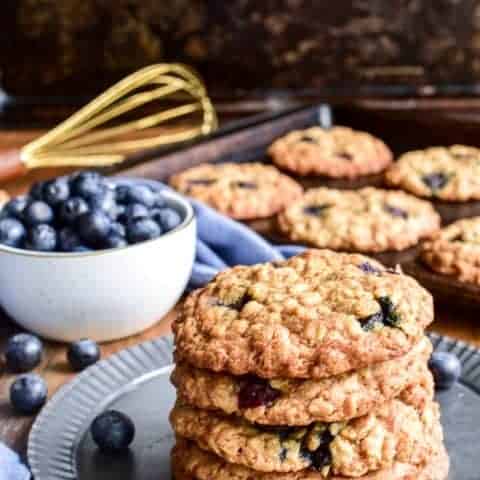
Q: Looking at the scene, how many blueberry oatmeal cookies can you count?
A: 9